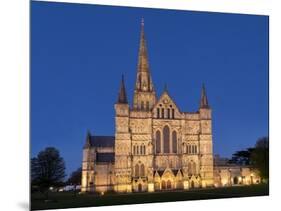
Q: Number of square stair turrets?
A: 2